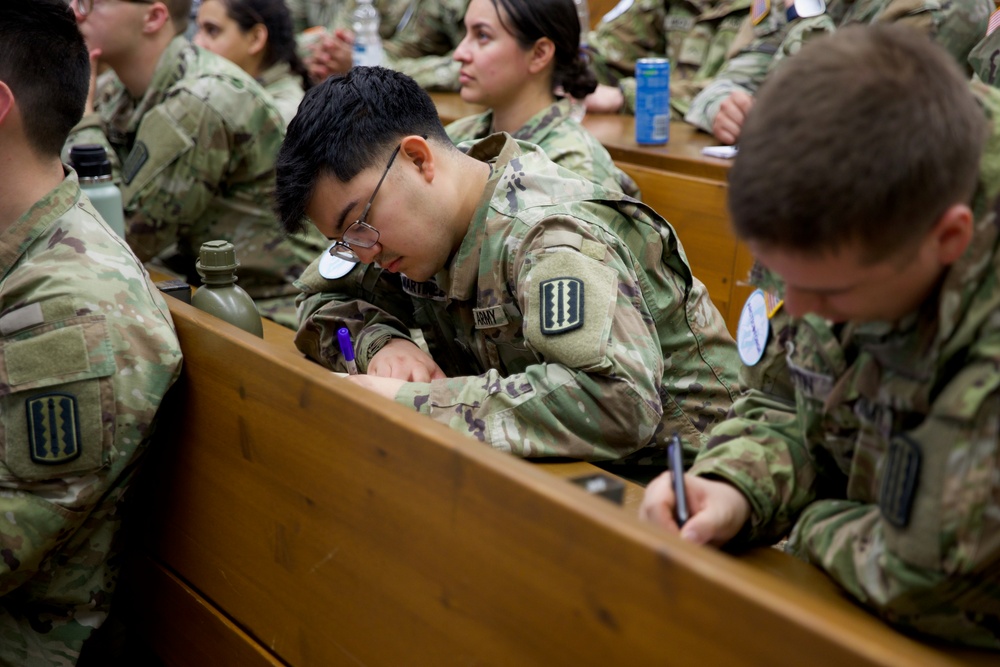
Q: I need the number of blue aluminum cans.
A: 1